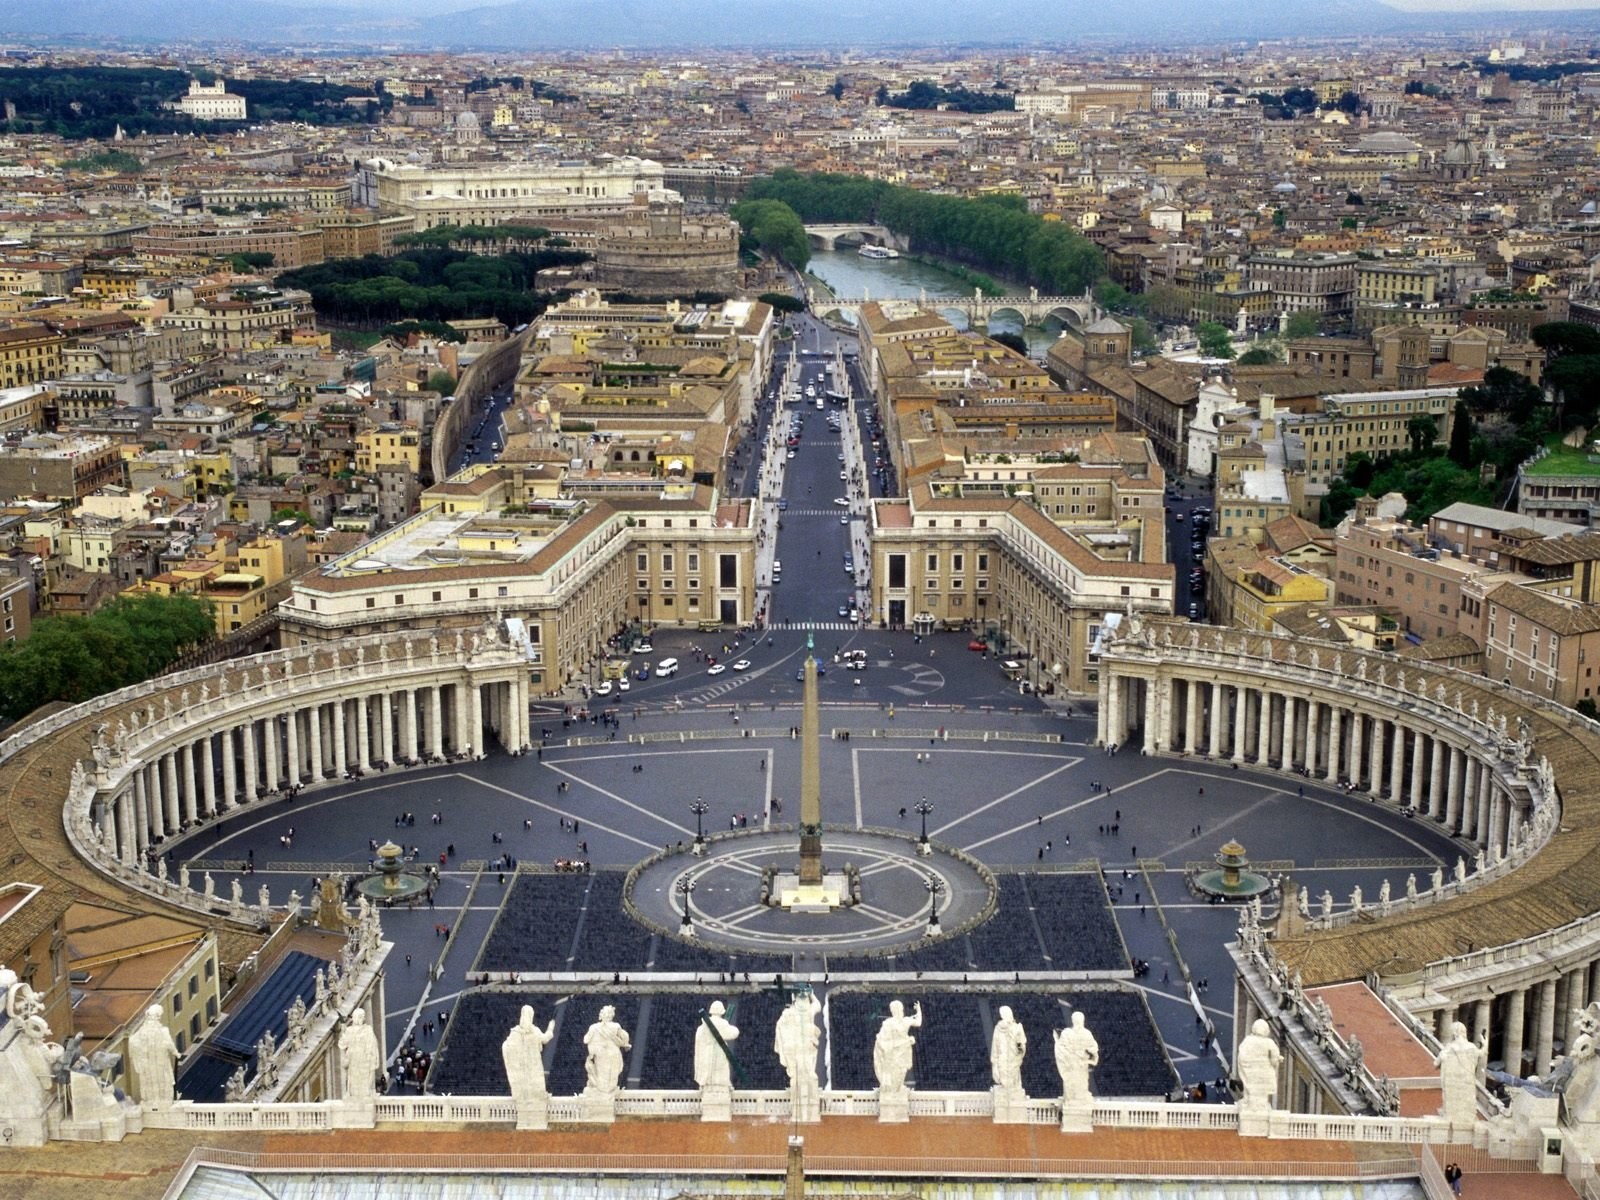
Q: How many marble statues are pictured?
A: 11